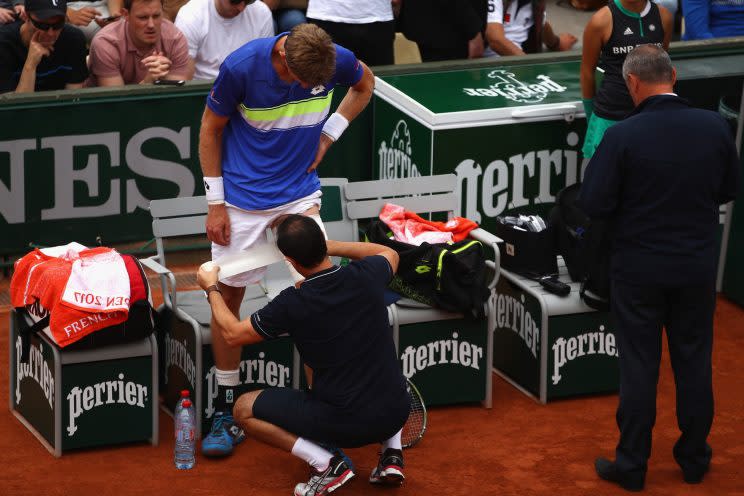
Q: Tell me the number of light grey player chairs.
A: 2